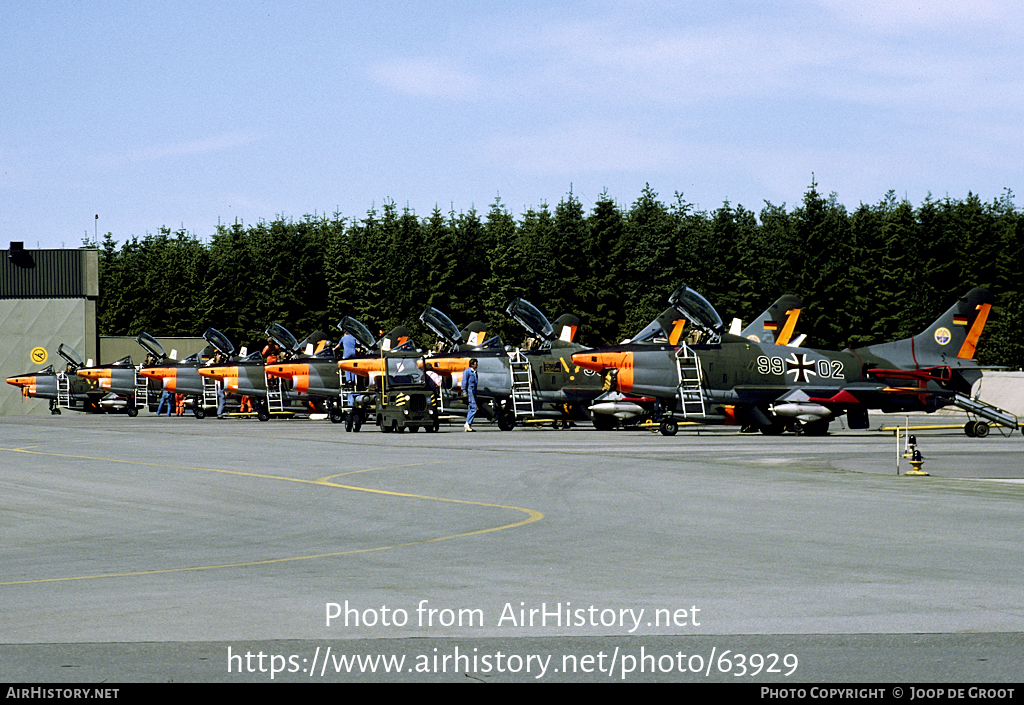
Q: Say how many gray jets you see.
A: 8